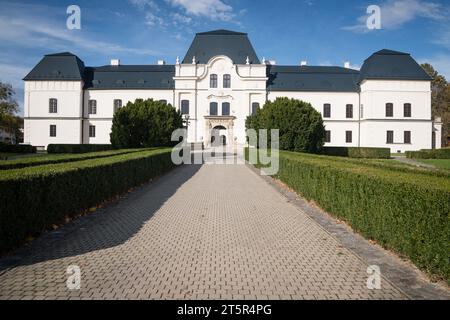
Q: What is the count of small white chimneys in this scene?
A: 5